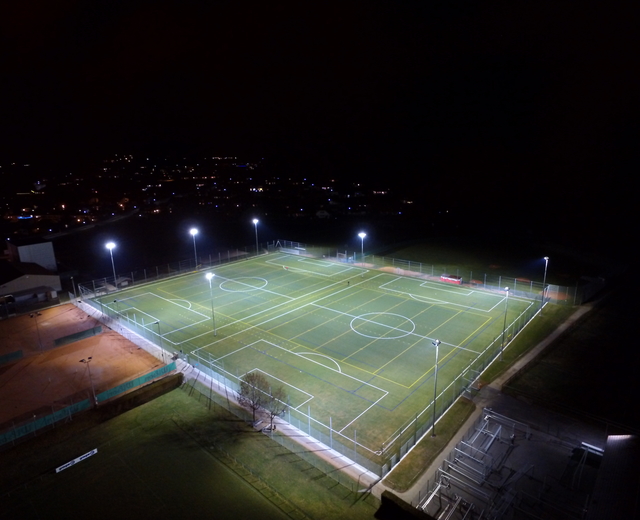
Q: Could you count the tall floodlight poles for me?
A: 8